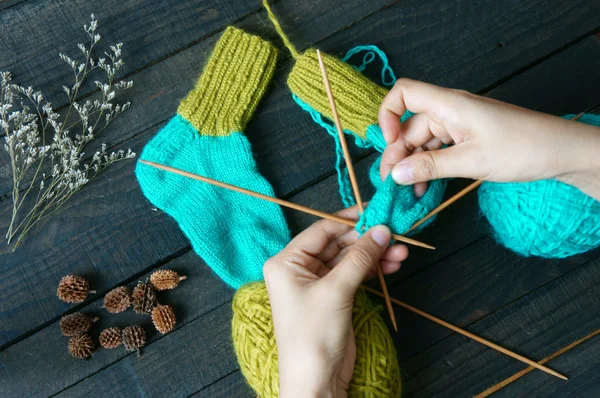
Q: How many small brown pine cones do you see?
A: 9